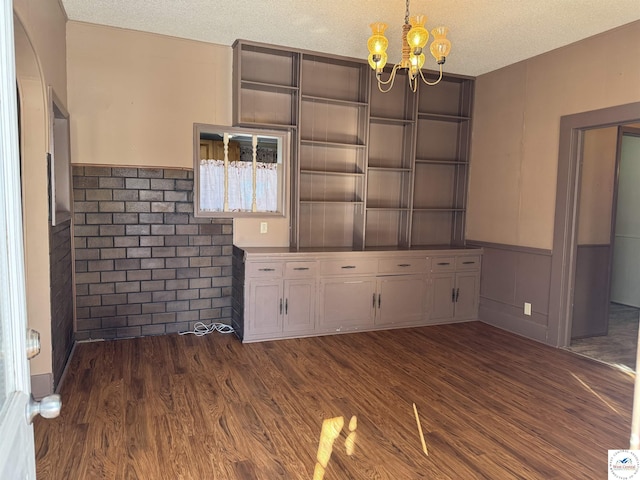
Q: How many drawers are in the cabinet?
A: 6